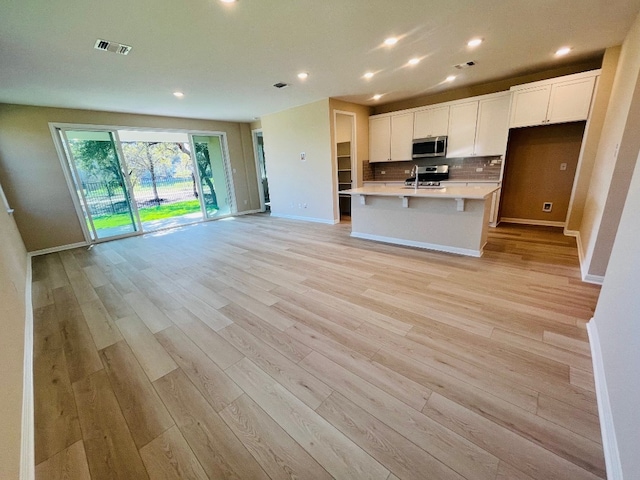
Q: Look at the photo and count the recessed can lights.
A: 10